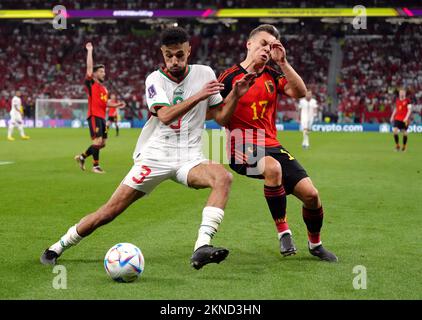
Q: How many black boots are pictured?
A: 4